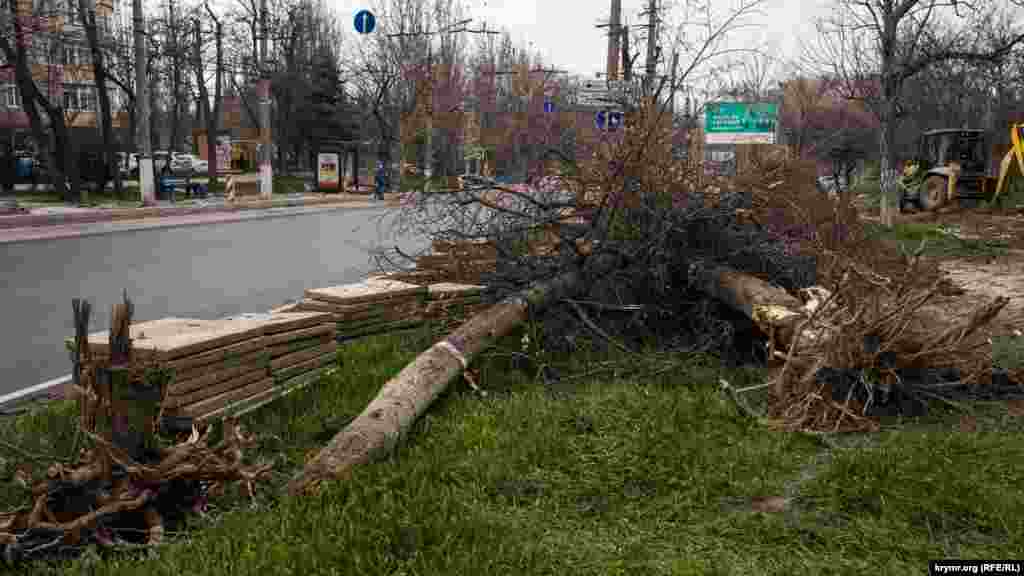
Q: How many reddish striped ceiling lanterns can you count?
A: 0